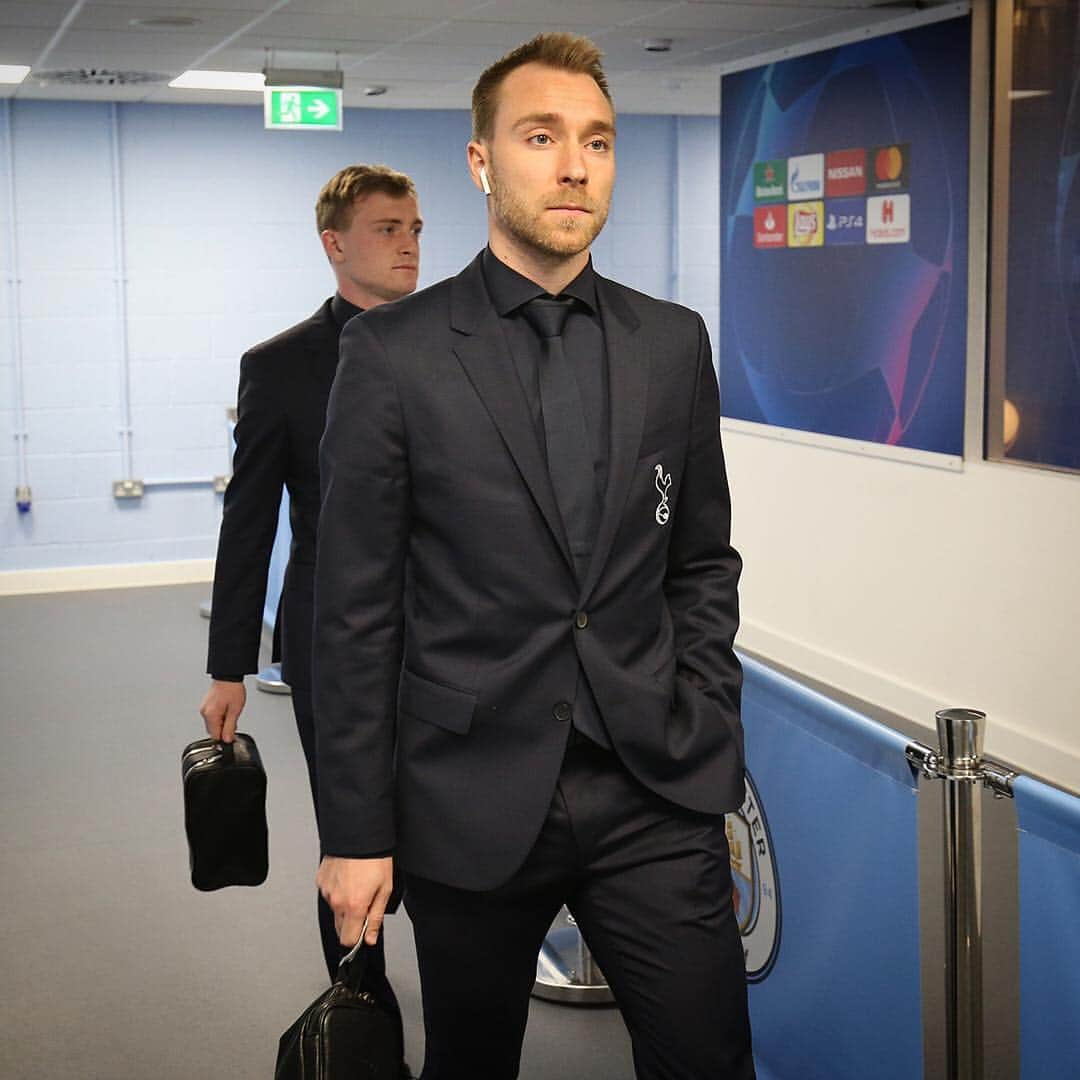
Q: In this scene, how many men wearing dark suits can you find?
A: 2